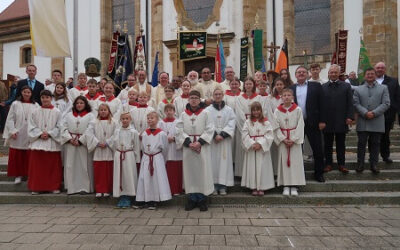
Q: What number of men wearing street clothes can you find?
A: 5